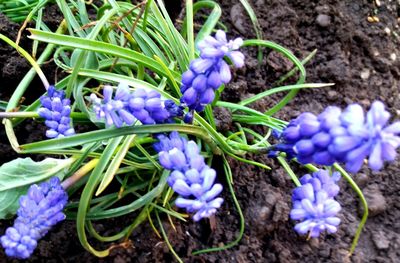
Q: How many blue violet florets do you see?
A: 7